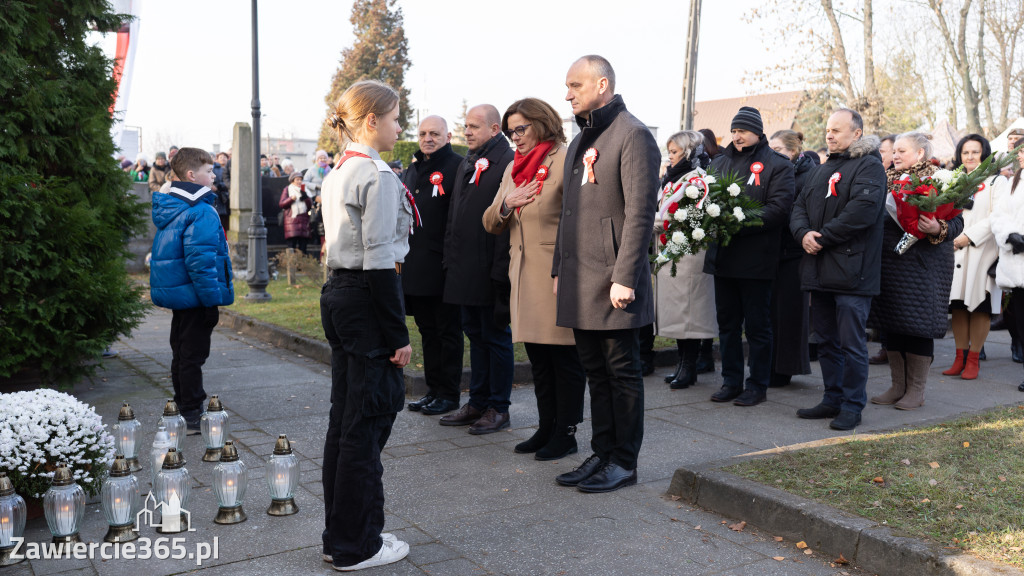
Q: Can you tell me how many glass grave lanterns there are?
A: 10